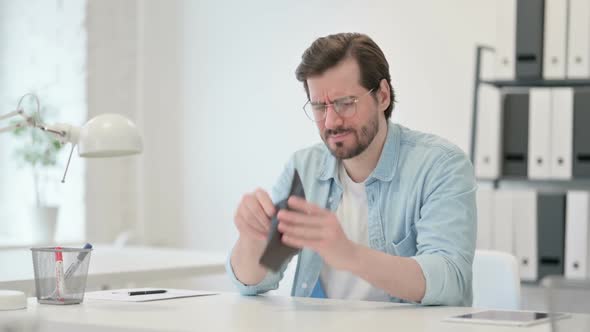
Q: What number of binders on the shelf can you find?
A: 14